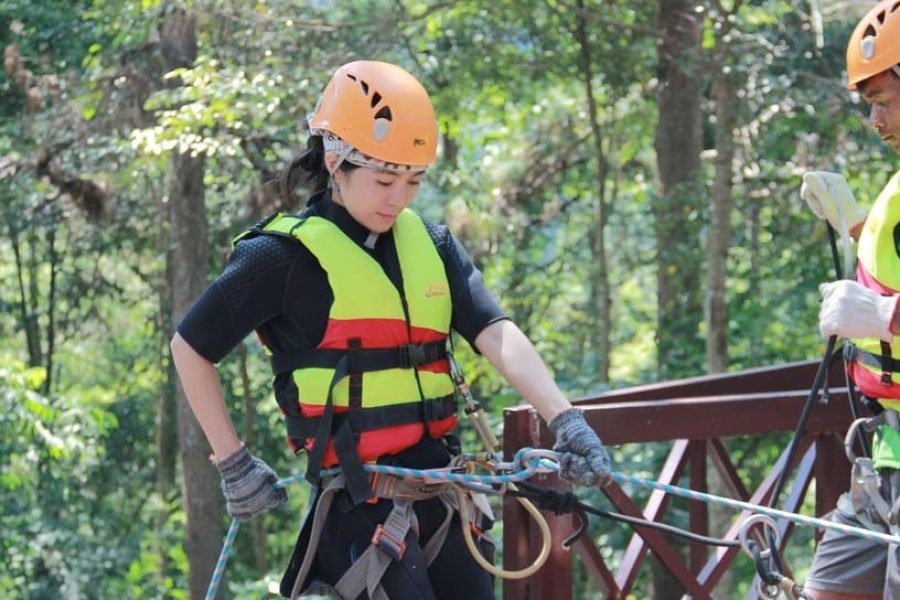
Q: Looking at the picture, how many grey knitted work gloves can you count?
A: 2